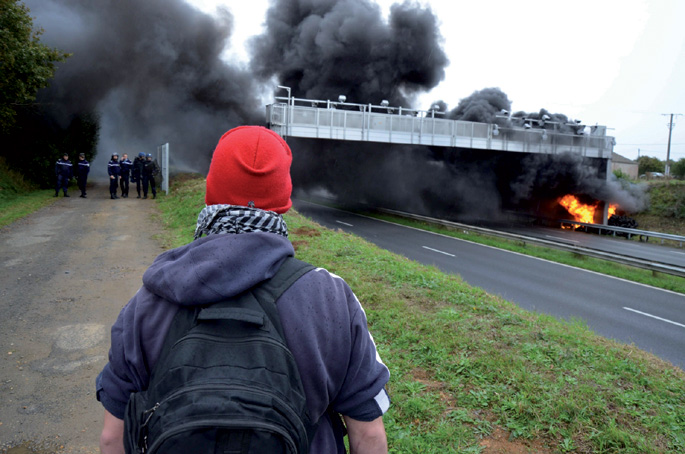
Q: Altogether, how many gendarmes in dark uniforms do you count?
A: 6